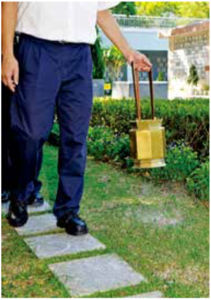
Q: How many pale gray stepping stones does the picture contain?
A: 5